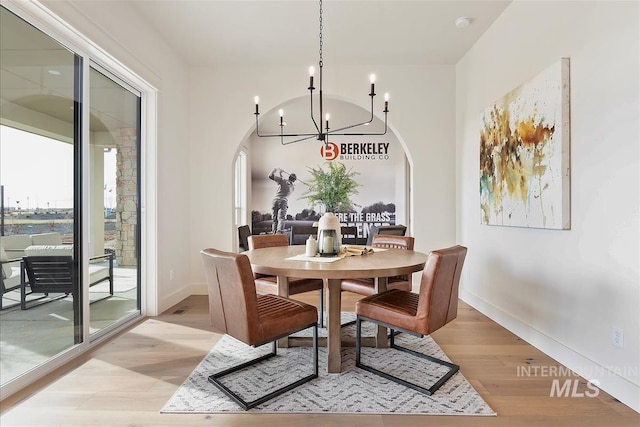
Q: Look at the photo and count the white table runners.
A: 1